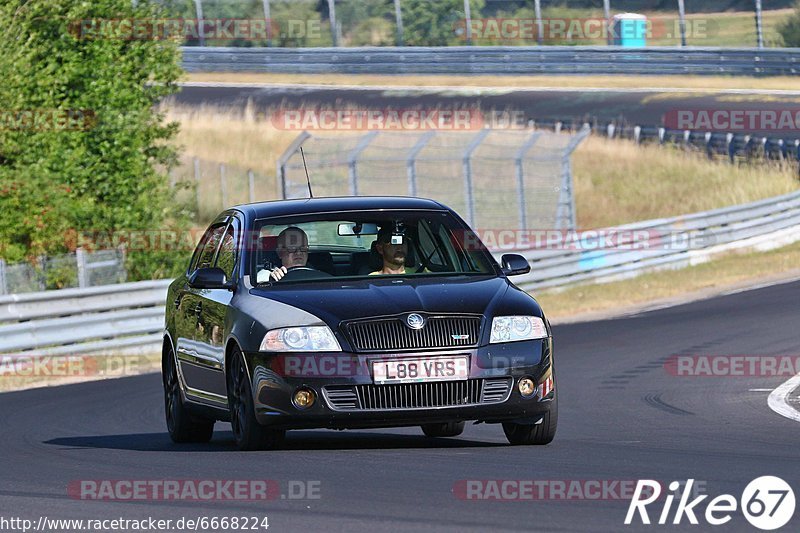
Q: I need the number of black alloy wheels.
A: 2